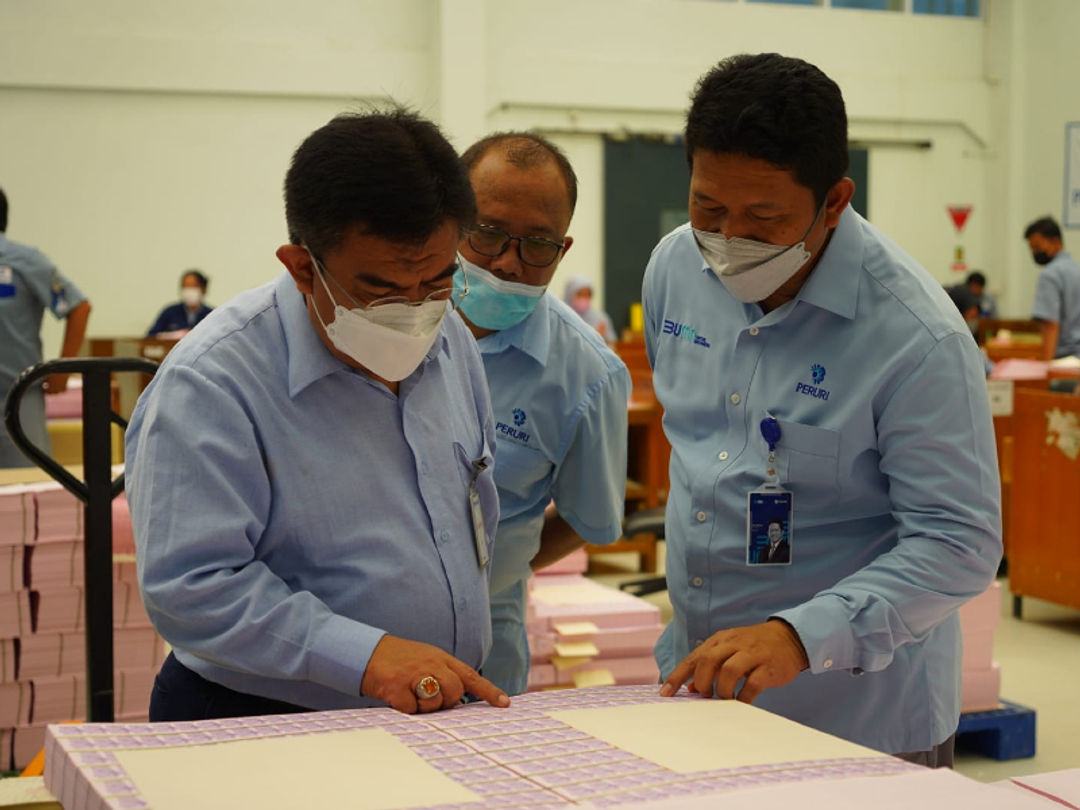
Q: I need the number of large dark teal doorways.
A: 1